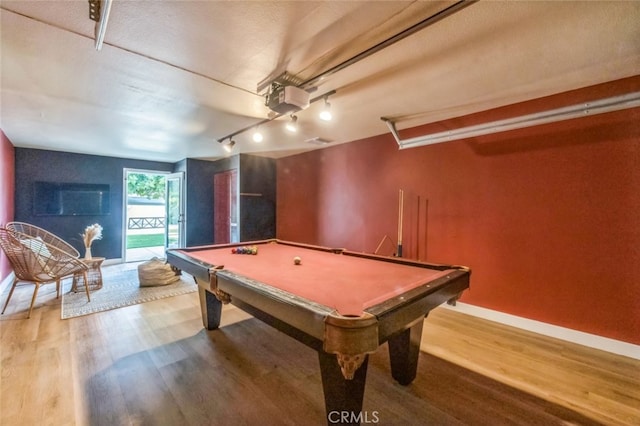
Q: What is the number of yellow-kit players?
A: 0